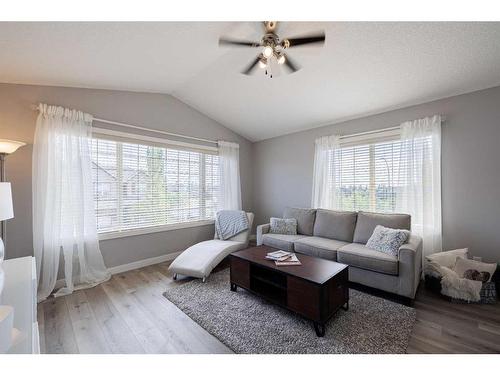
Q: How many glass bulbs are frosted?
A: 3